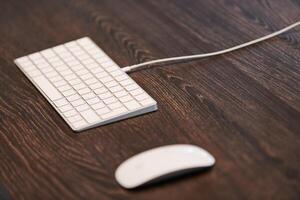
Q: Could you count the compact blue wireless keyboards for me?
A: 0